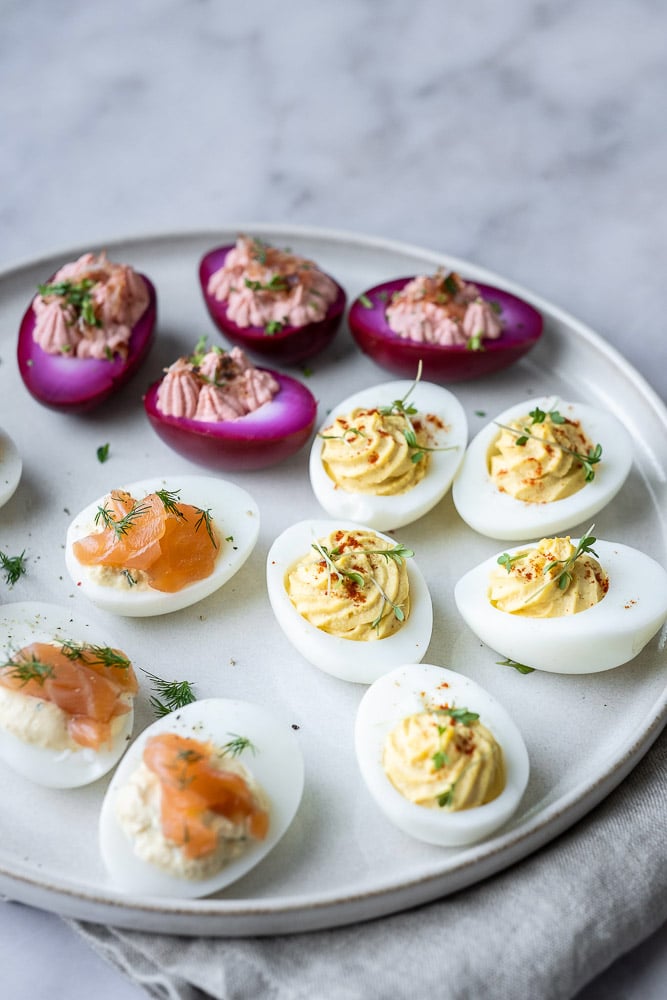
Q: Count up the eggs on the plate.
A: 13